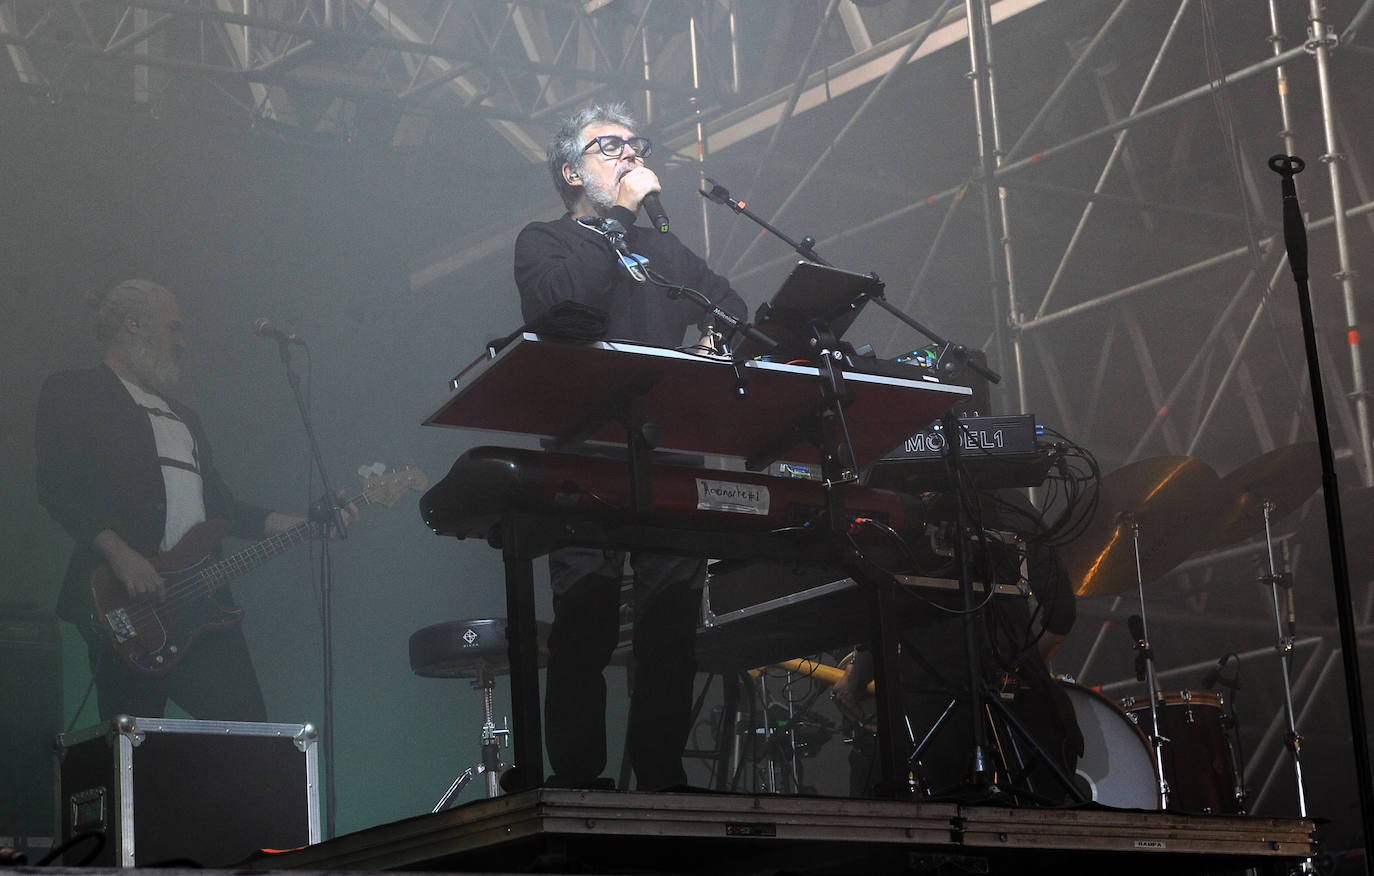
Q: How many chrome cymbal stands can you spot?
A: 2